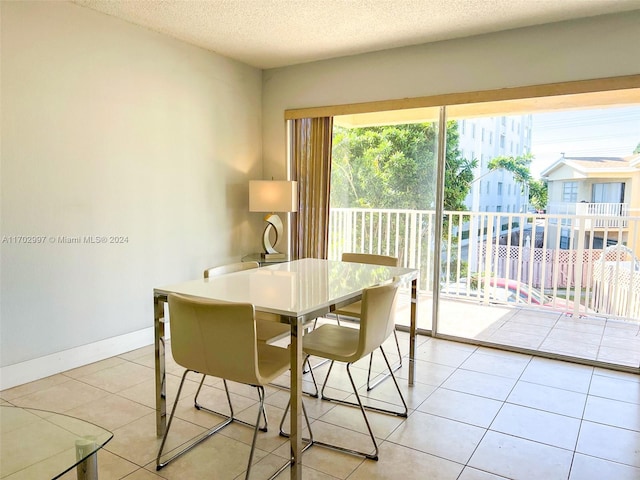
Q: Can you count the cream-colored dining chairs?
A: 4